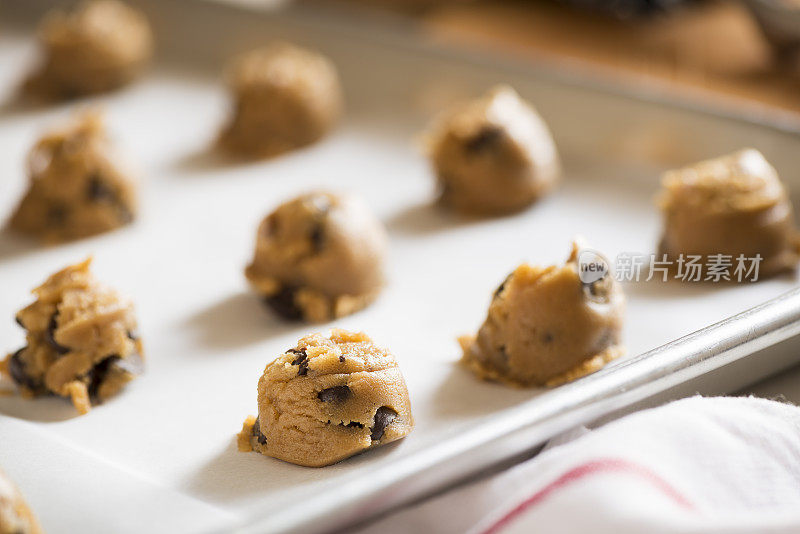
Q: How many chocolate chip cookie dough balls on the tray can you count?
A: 10